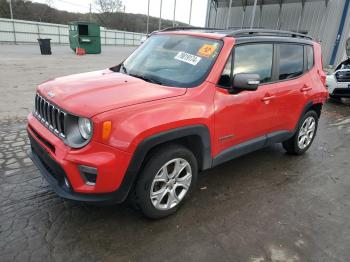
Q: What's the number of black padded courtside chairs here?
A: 0